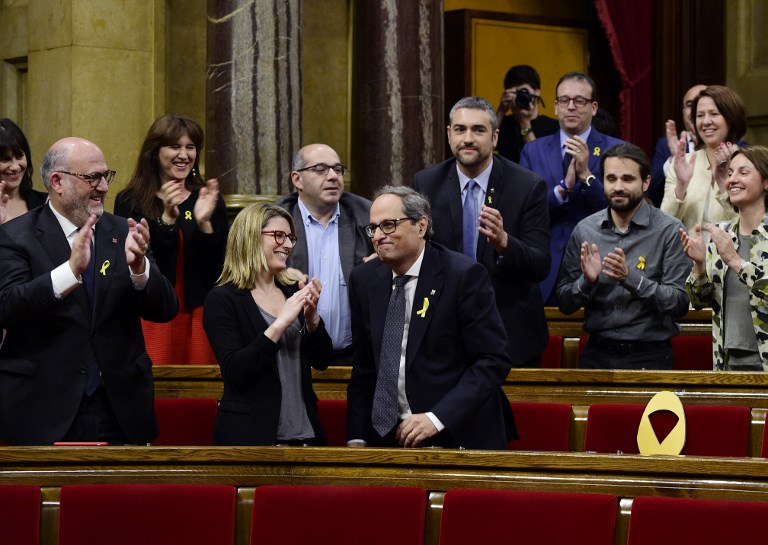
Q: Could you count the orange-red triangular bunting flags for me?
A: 0